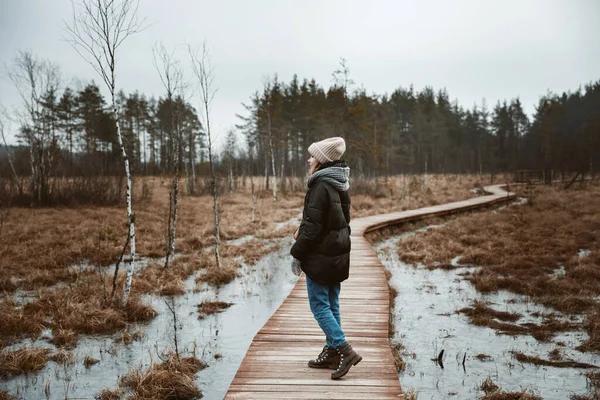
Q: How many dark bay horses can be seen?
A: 0